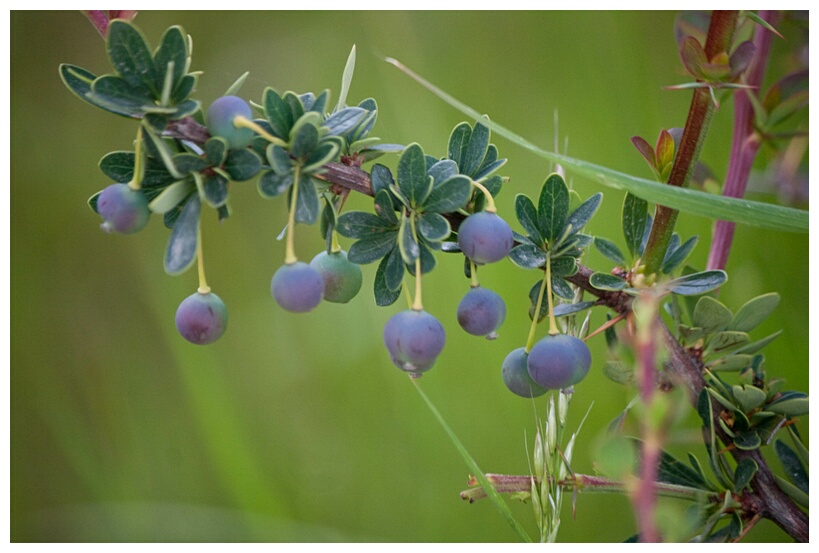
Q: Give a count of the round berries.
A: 10